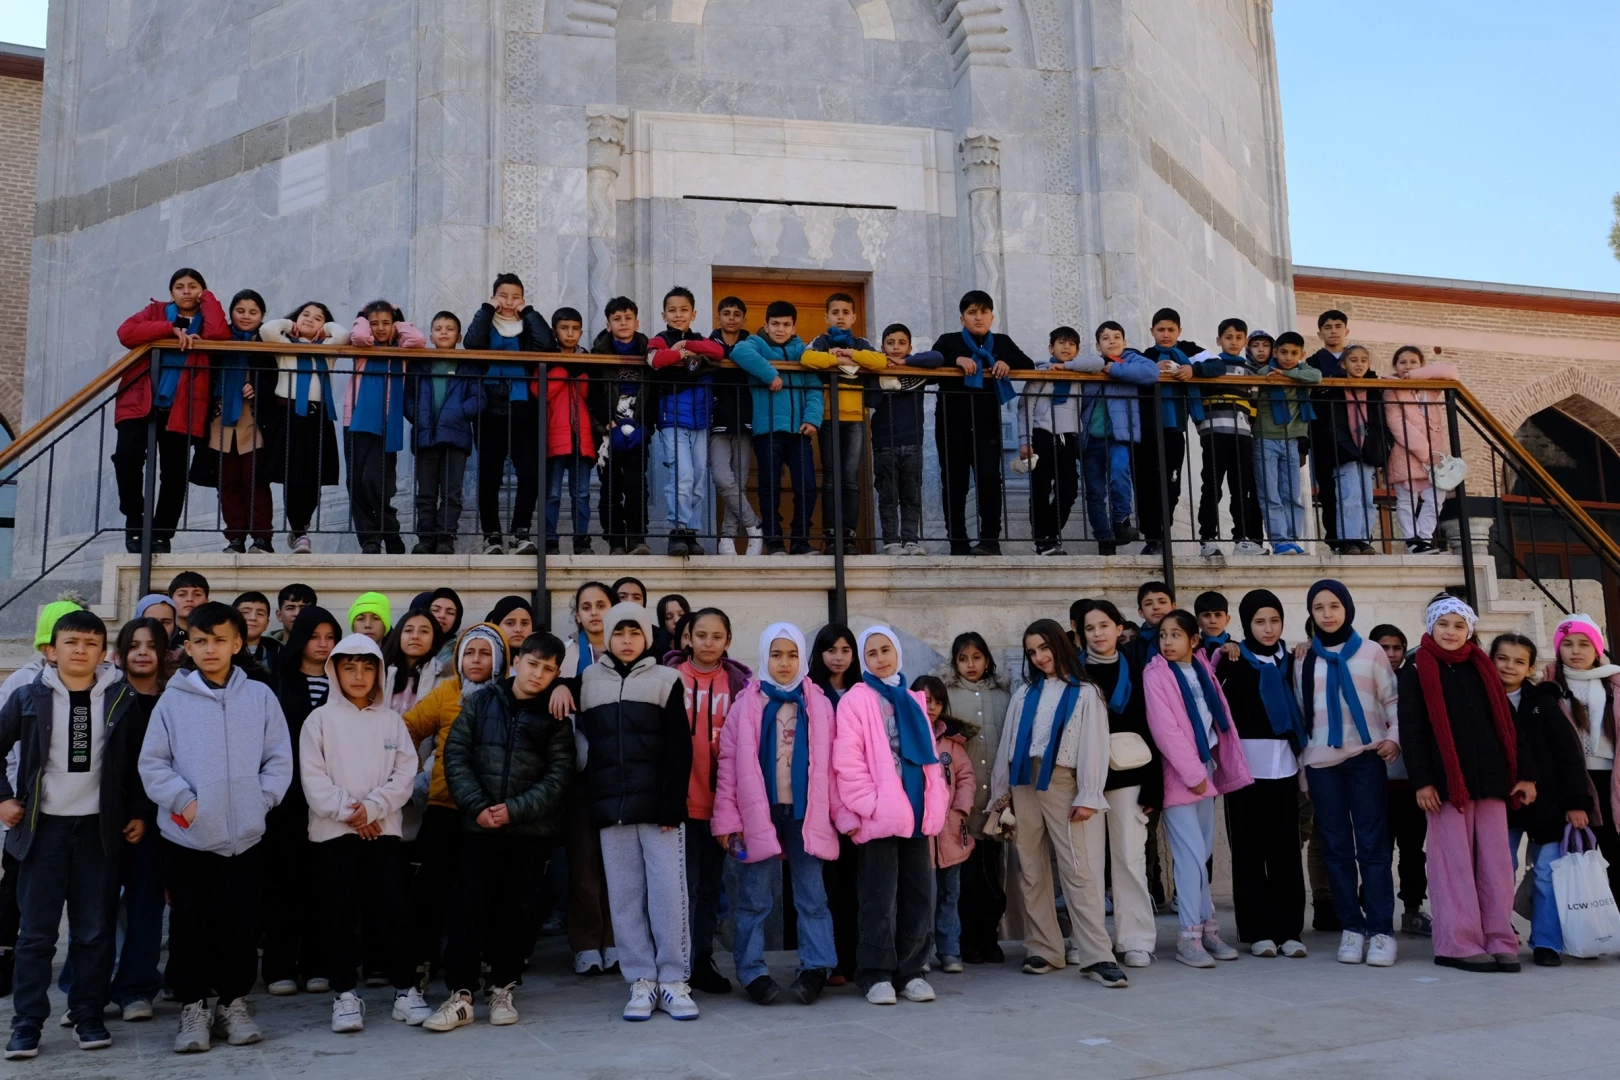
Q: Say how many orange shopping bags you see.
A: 0